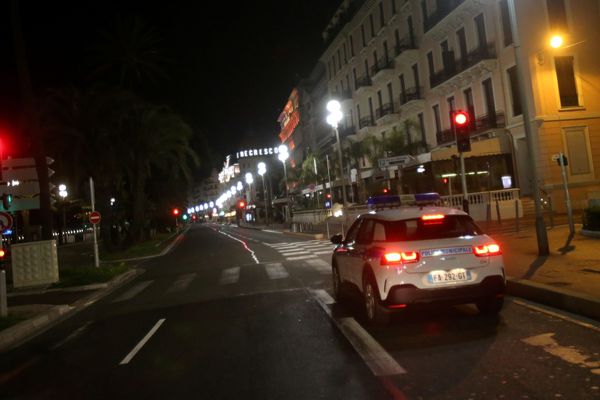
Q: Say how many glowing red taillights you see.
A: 3